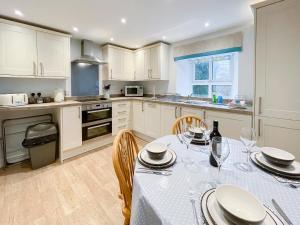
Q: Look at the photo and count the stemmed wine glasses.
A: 4